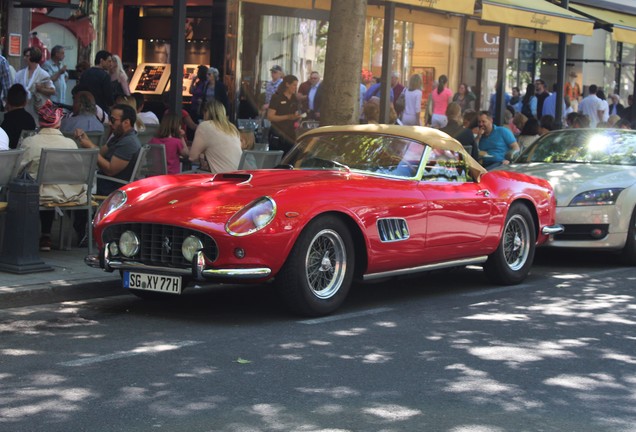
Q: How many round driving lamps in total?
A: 2